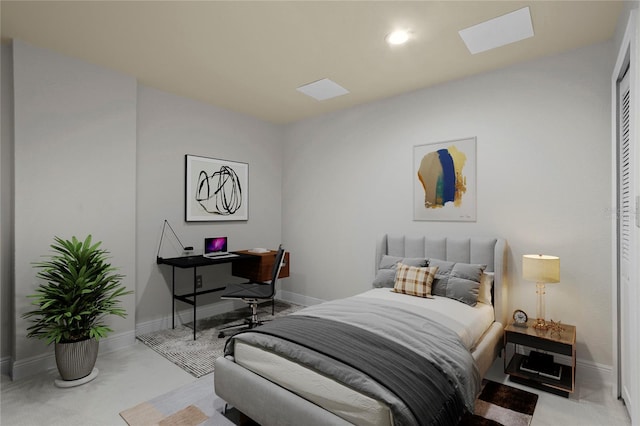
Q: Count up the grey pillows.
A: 2